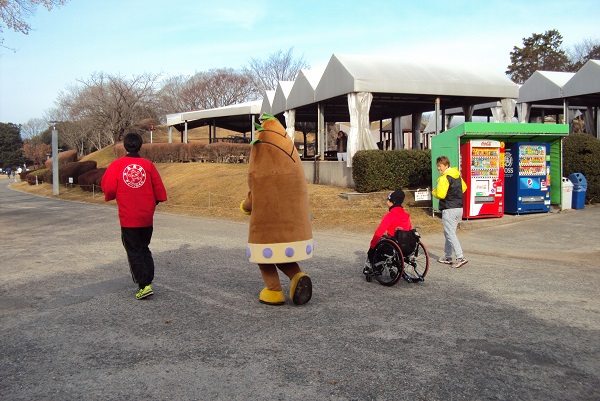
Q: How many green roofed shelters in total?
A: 1